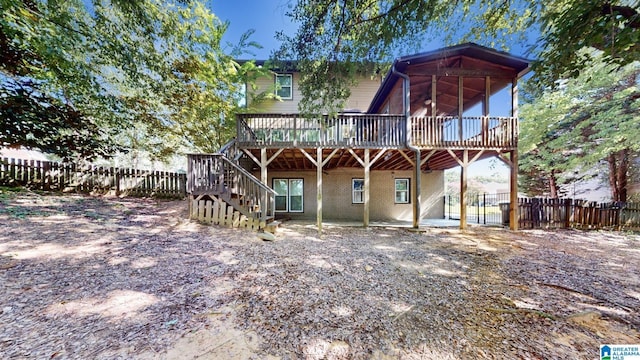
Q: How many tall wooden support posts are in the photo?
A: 6